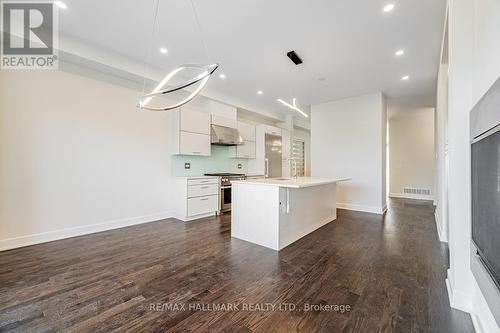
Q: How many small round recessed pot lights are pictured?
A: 7